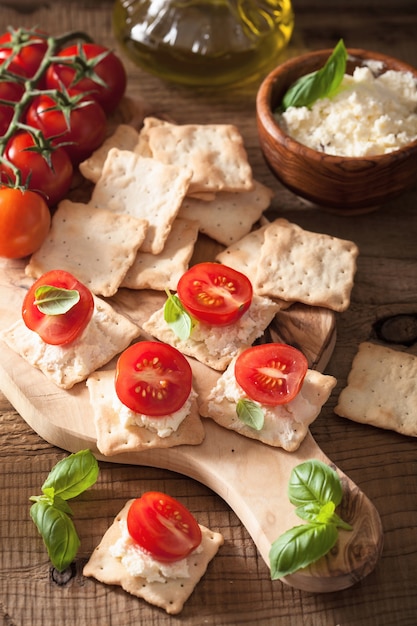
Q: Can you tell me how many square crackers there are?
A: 15